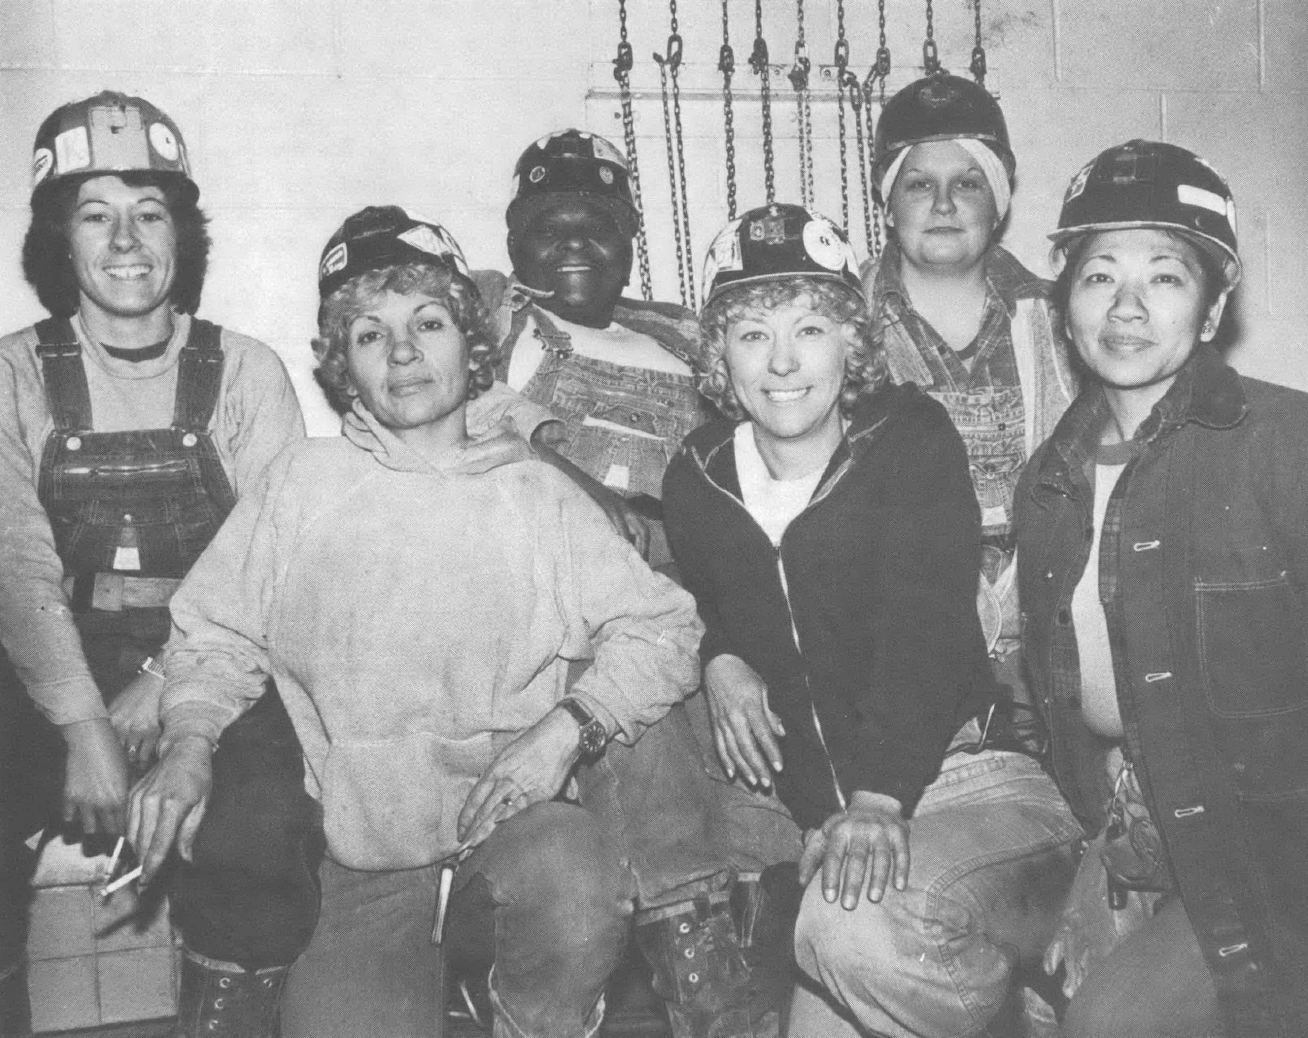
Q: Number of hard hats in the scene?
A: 6